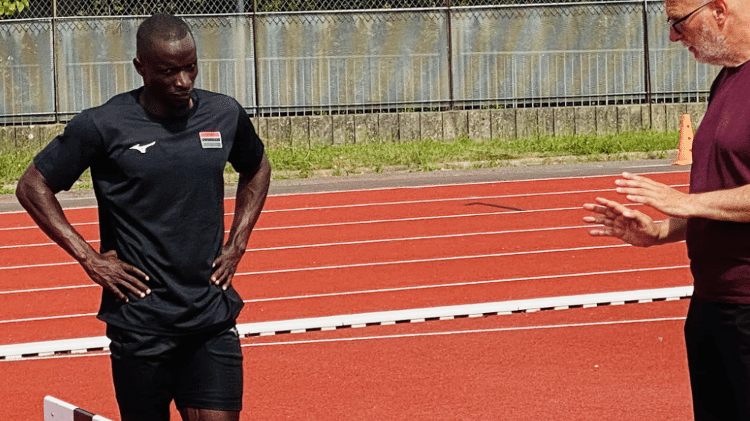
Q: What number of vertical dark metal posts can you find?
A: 4